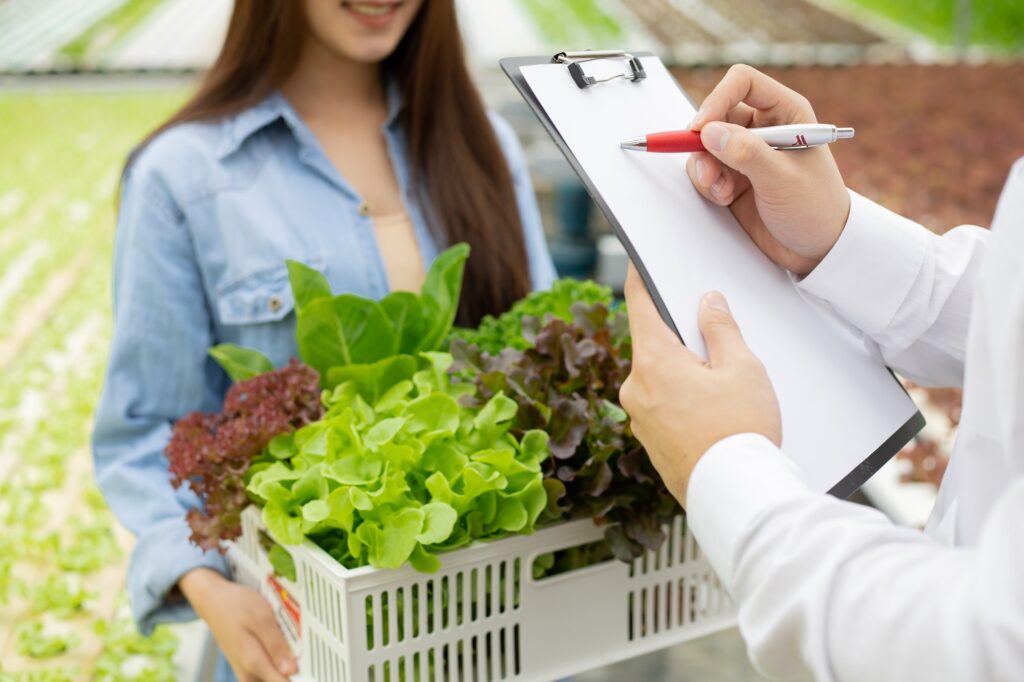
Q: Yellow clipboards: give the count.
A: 0